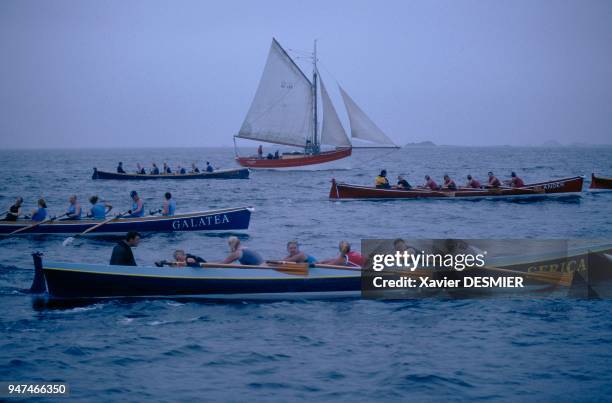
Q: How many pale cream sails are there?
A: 3